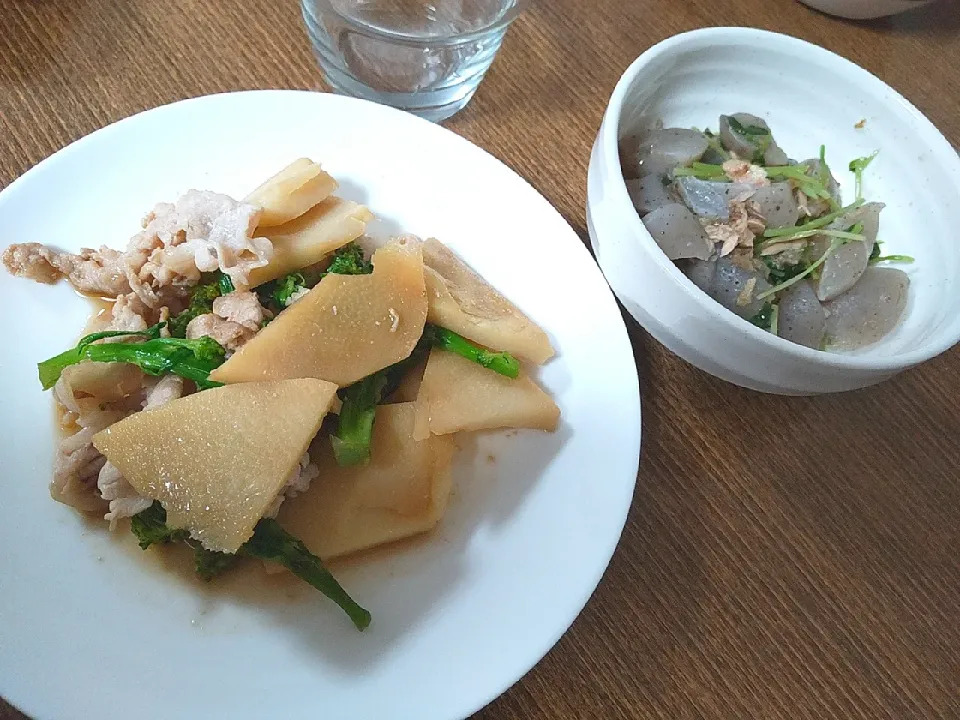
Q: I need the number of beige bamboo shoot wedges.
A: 7